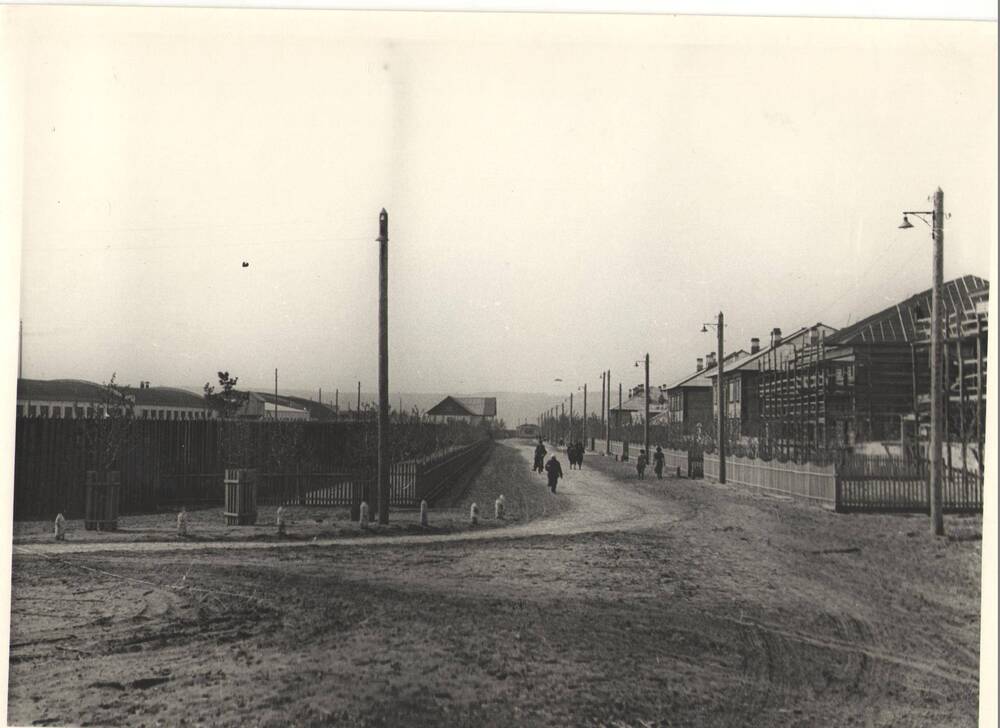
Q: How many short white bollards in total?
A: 7